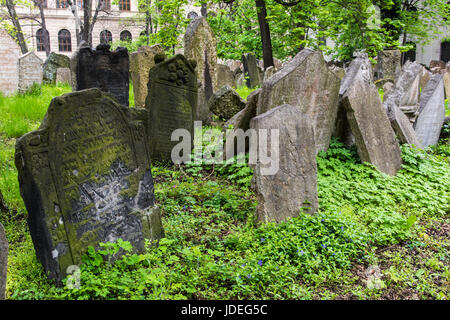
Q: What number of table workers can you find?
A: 0